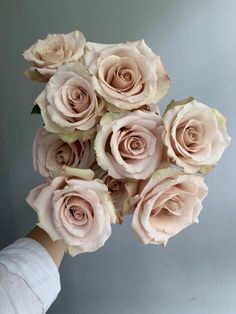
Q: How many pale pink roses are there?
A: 9